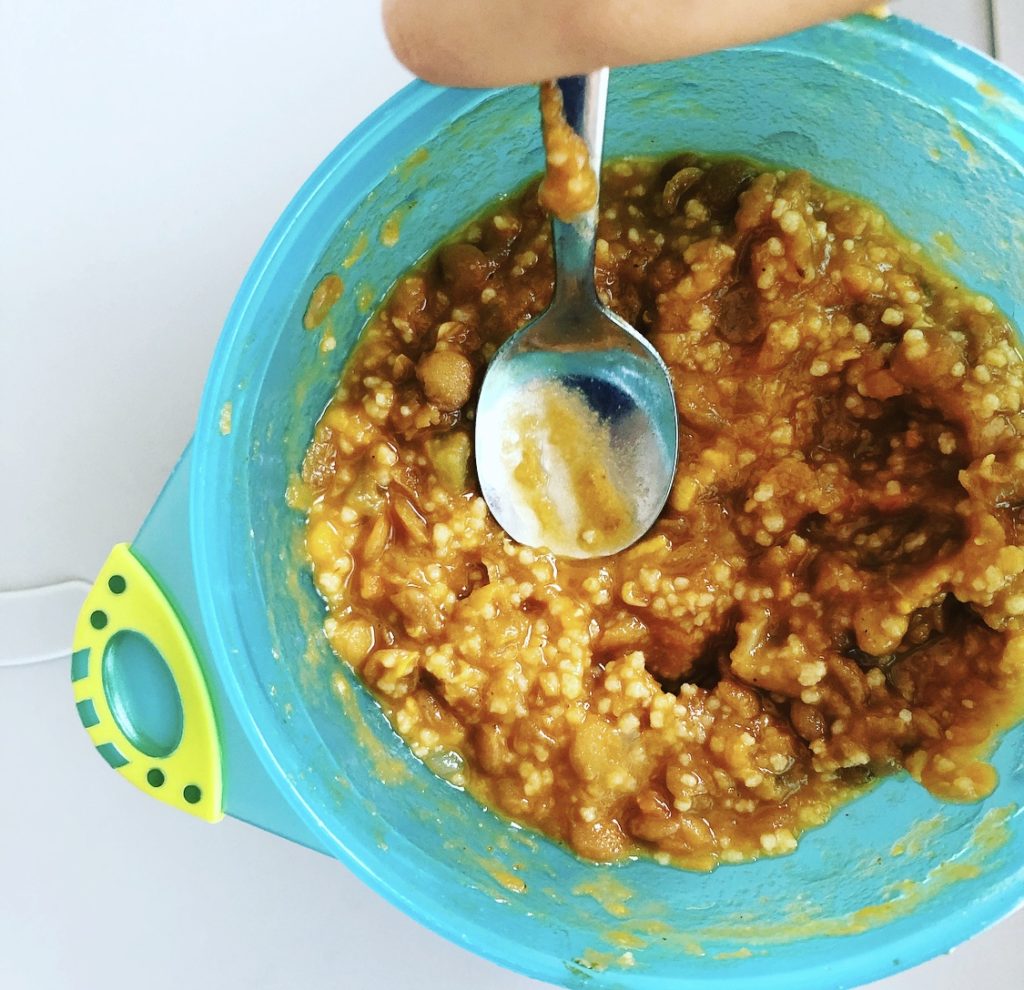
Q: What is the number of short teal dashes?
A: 3